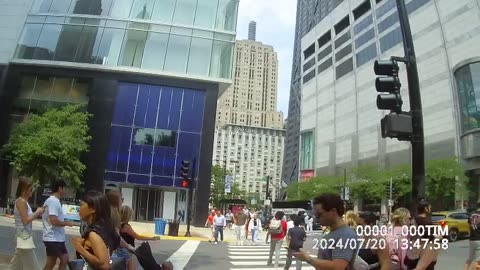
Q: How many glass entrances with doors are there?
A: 1